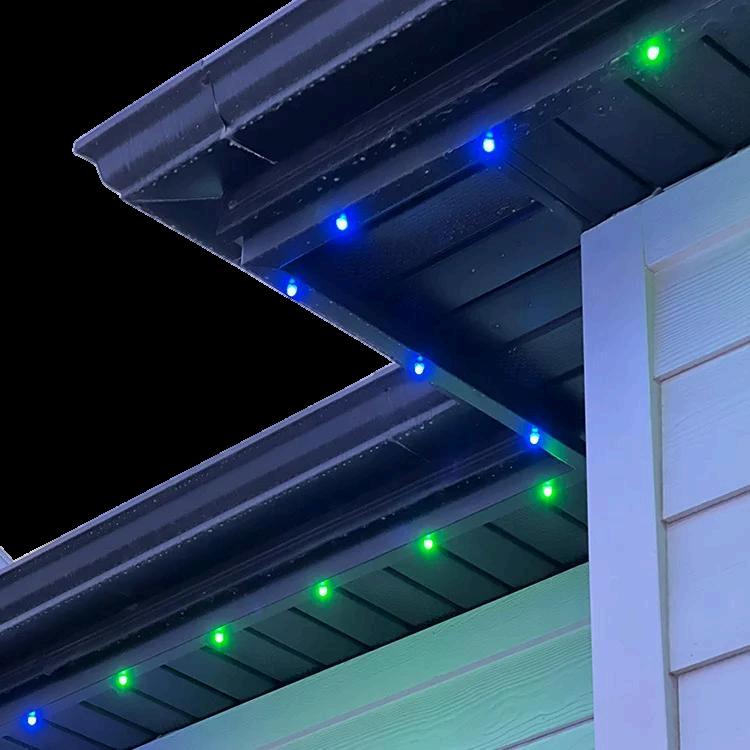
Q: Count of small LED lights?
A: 12